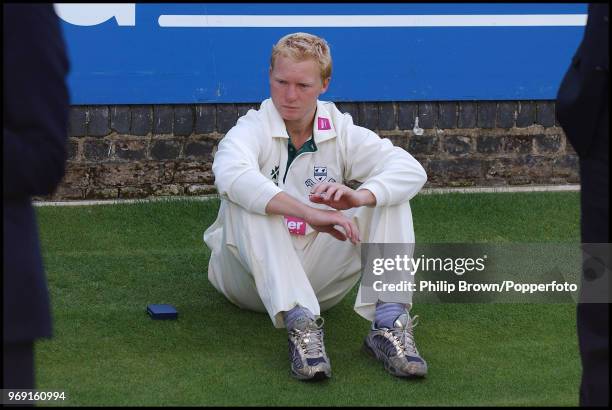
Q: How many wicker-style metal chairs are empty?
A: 0